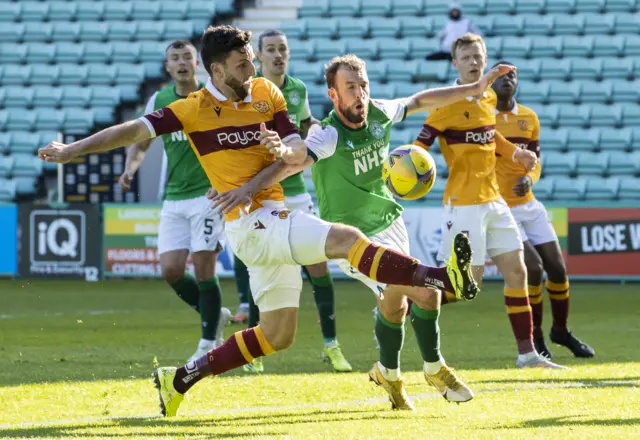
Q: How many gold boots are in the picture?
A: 2